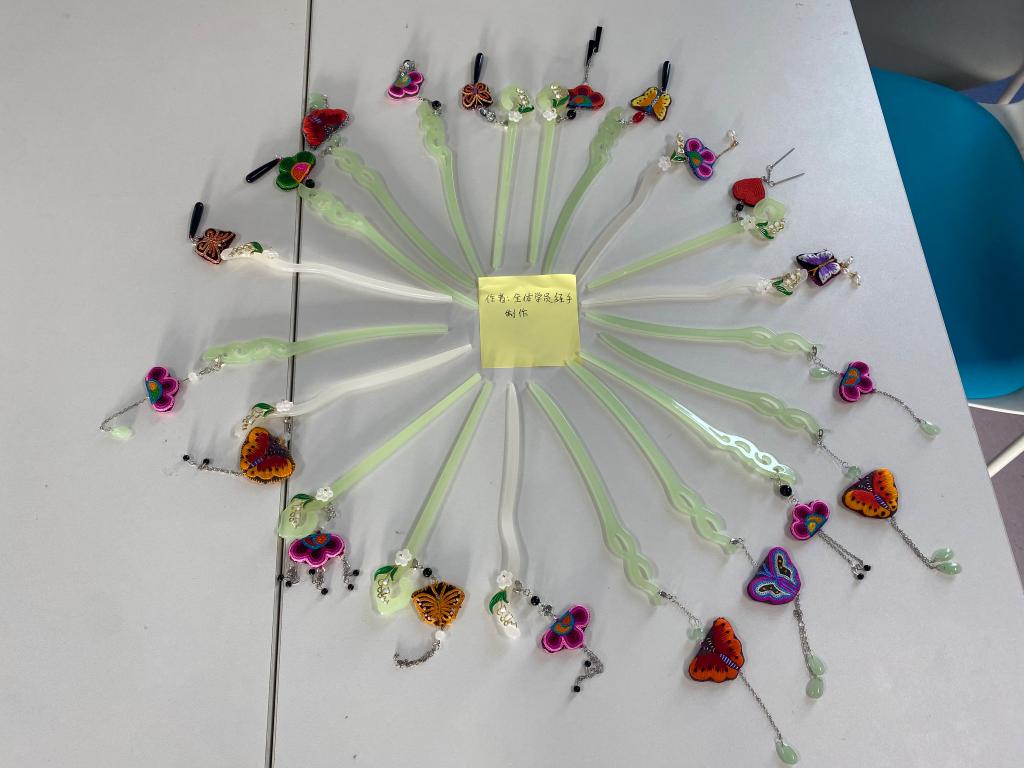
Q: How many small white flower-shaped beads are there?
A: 10